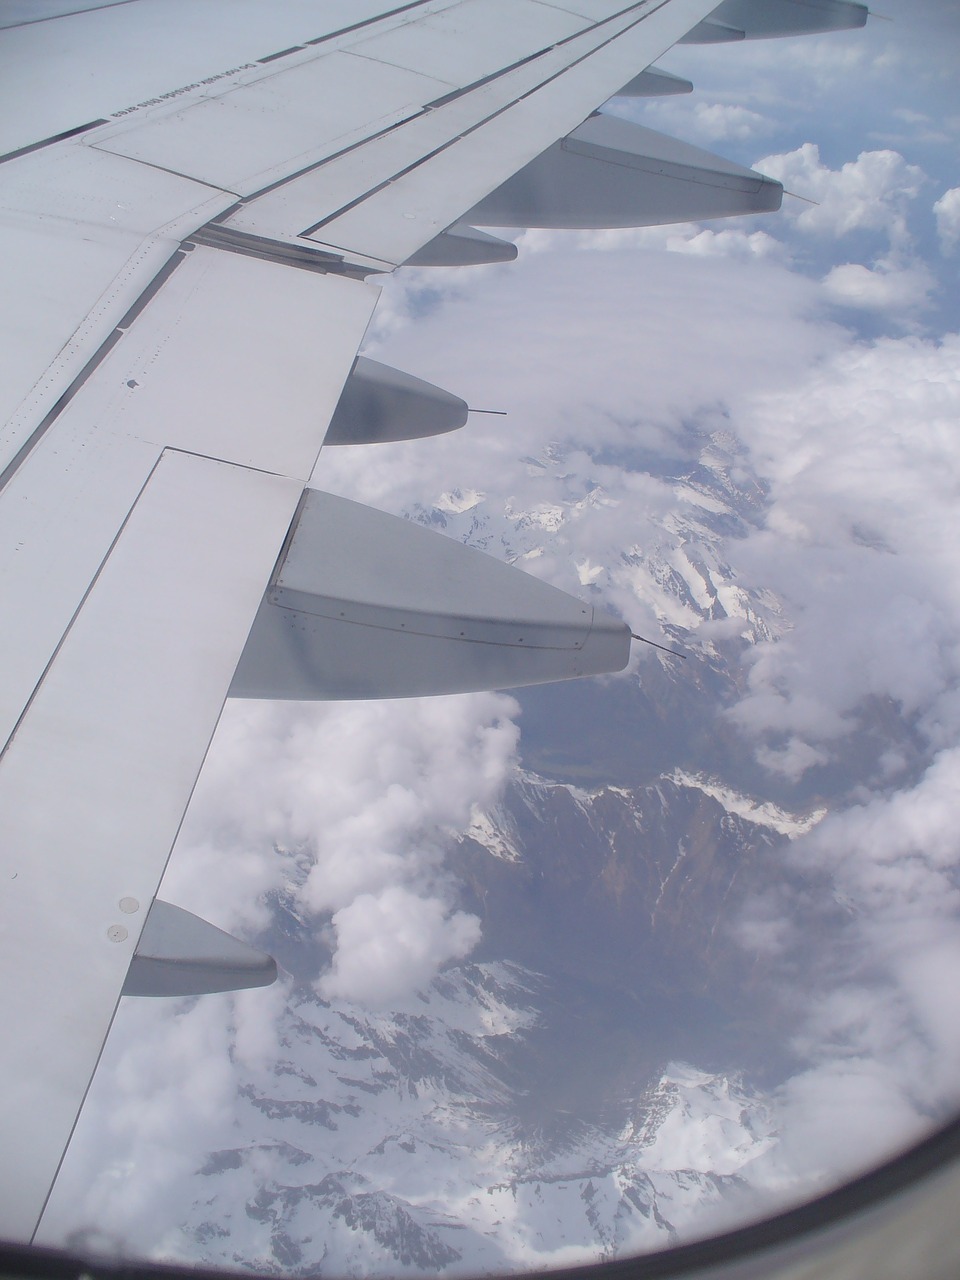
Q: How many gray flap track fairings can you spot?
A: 8